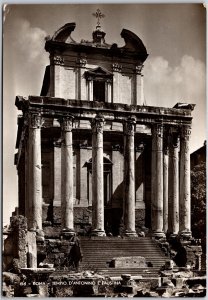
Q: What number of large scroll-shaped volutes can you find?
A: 2